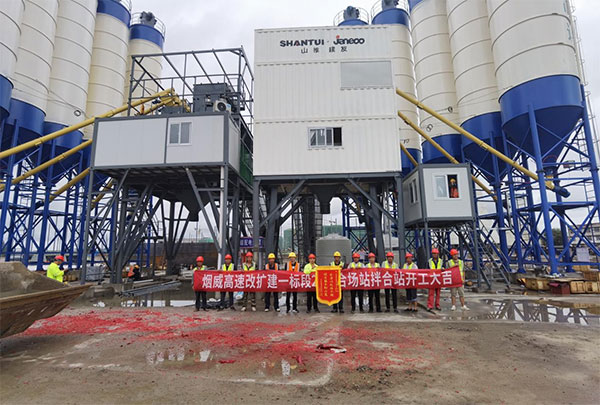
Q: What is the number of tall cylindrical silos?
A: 10